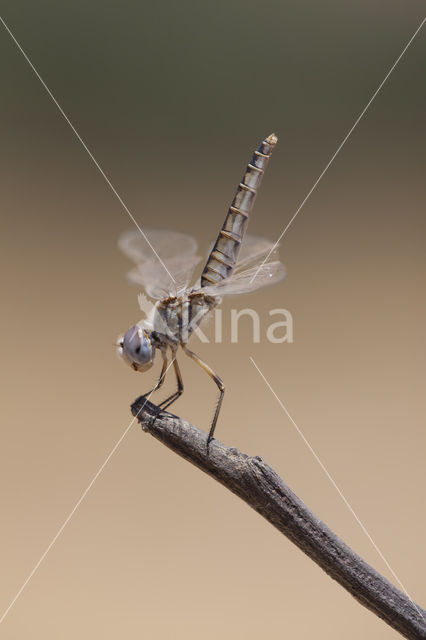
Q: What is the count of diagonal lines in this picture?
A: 4